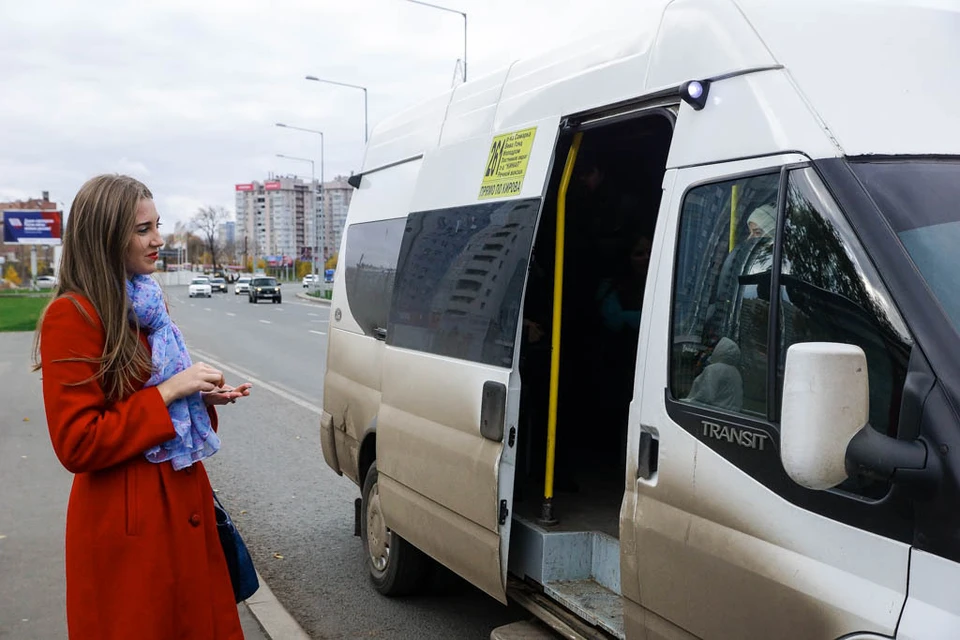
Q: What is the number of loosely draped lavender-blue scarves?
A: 1